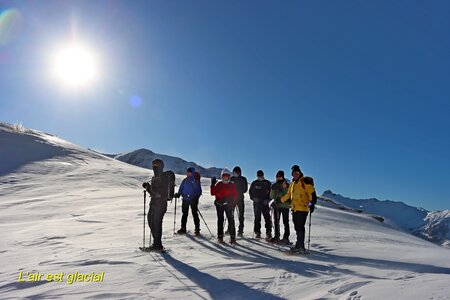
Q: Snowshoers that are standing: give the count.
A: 7